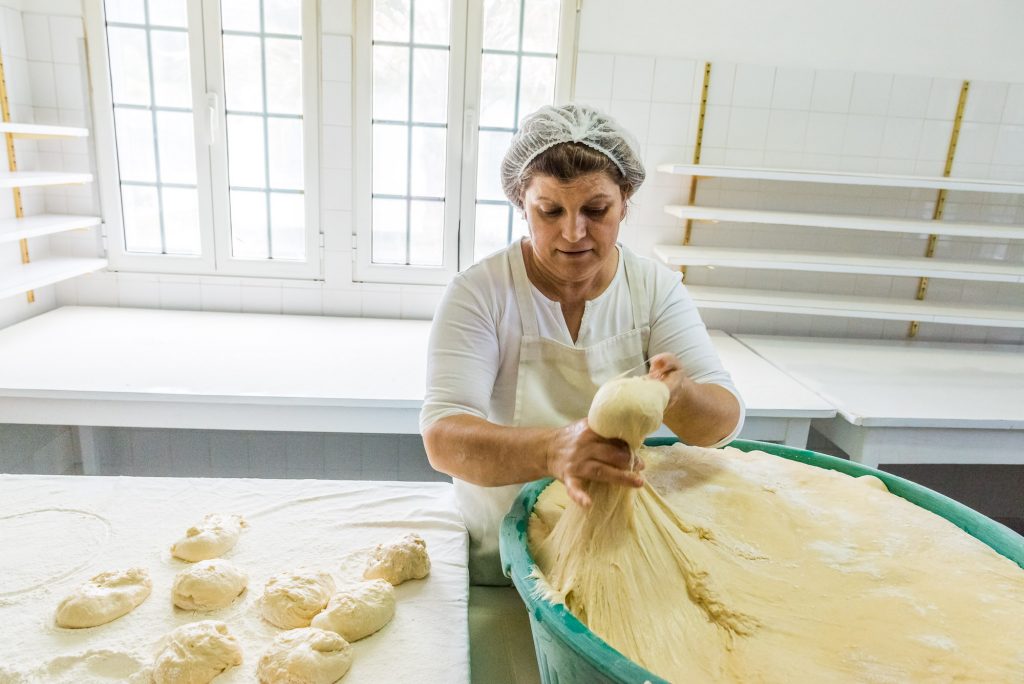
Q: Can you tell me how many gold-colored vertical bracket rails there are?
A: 3